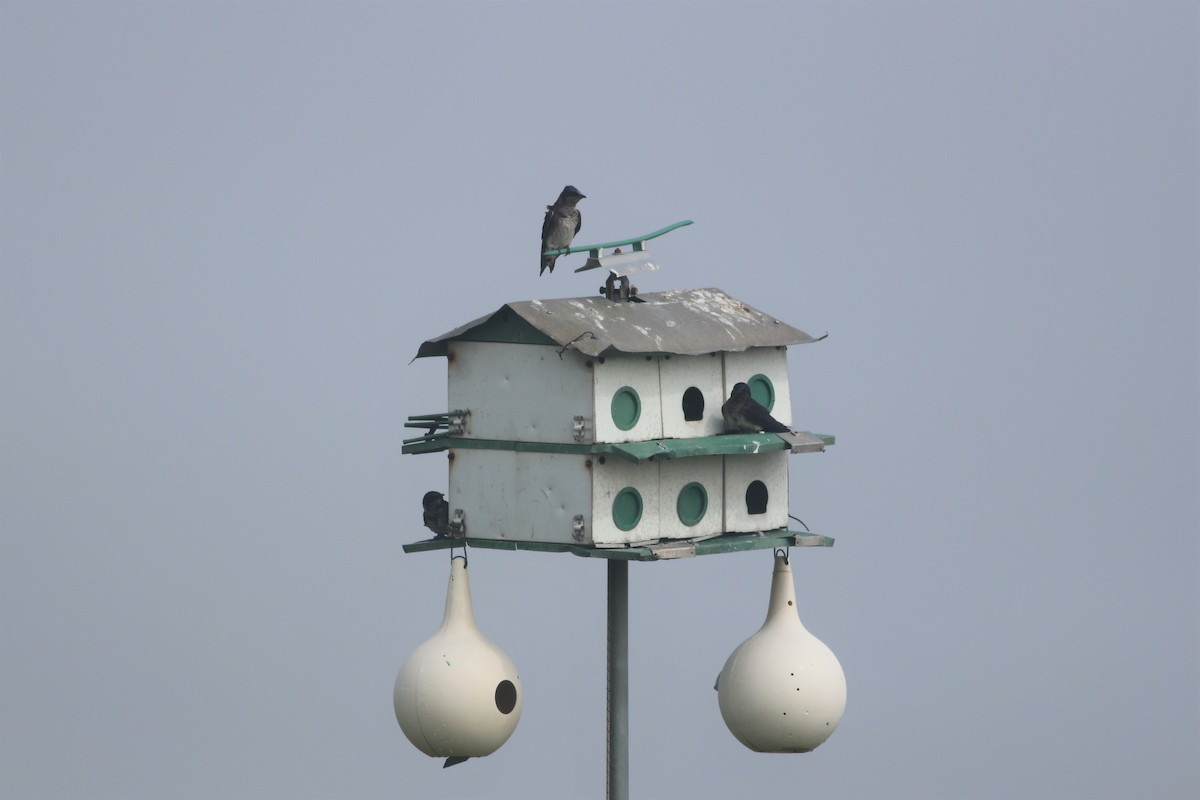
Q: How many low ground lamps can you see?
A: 0